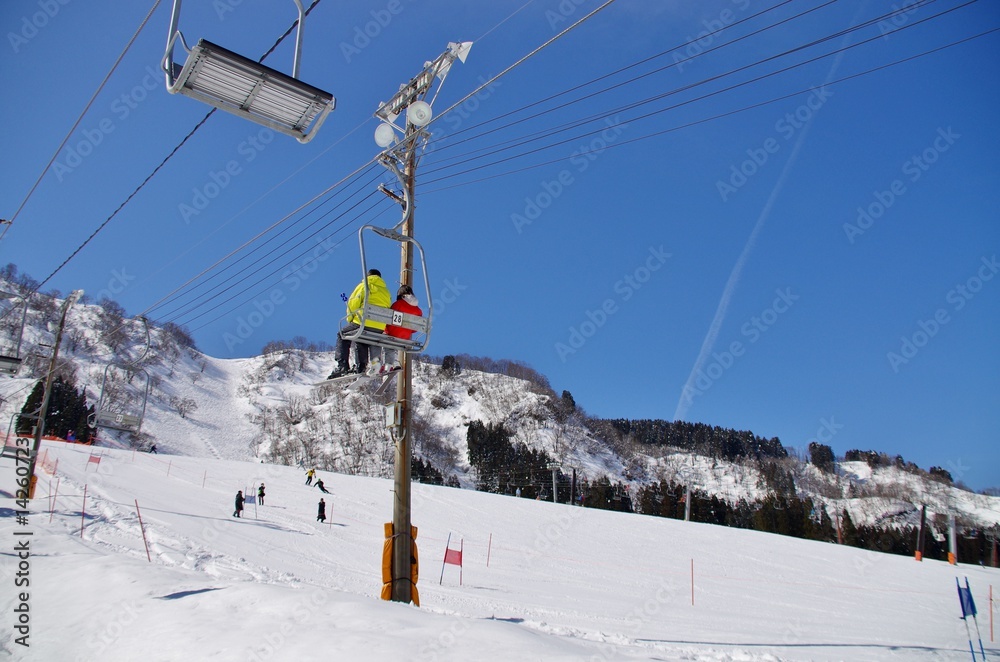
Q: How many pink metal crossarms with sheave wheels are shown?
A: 0